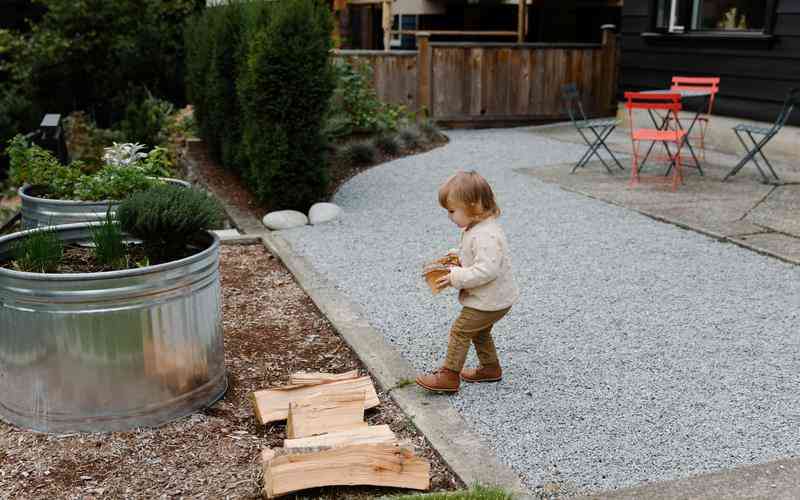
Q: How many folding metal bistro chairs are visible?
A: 4